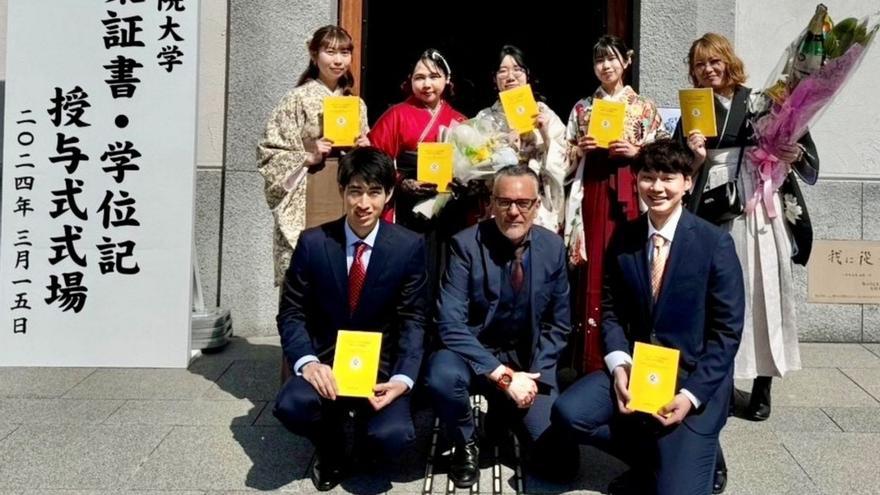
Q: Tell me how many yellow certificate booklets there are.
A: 7